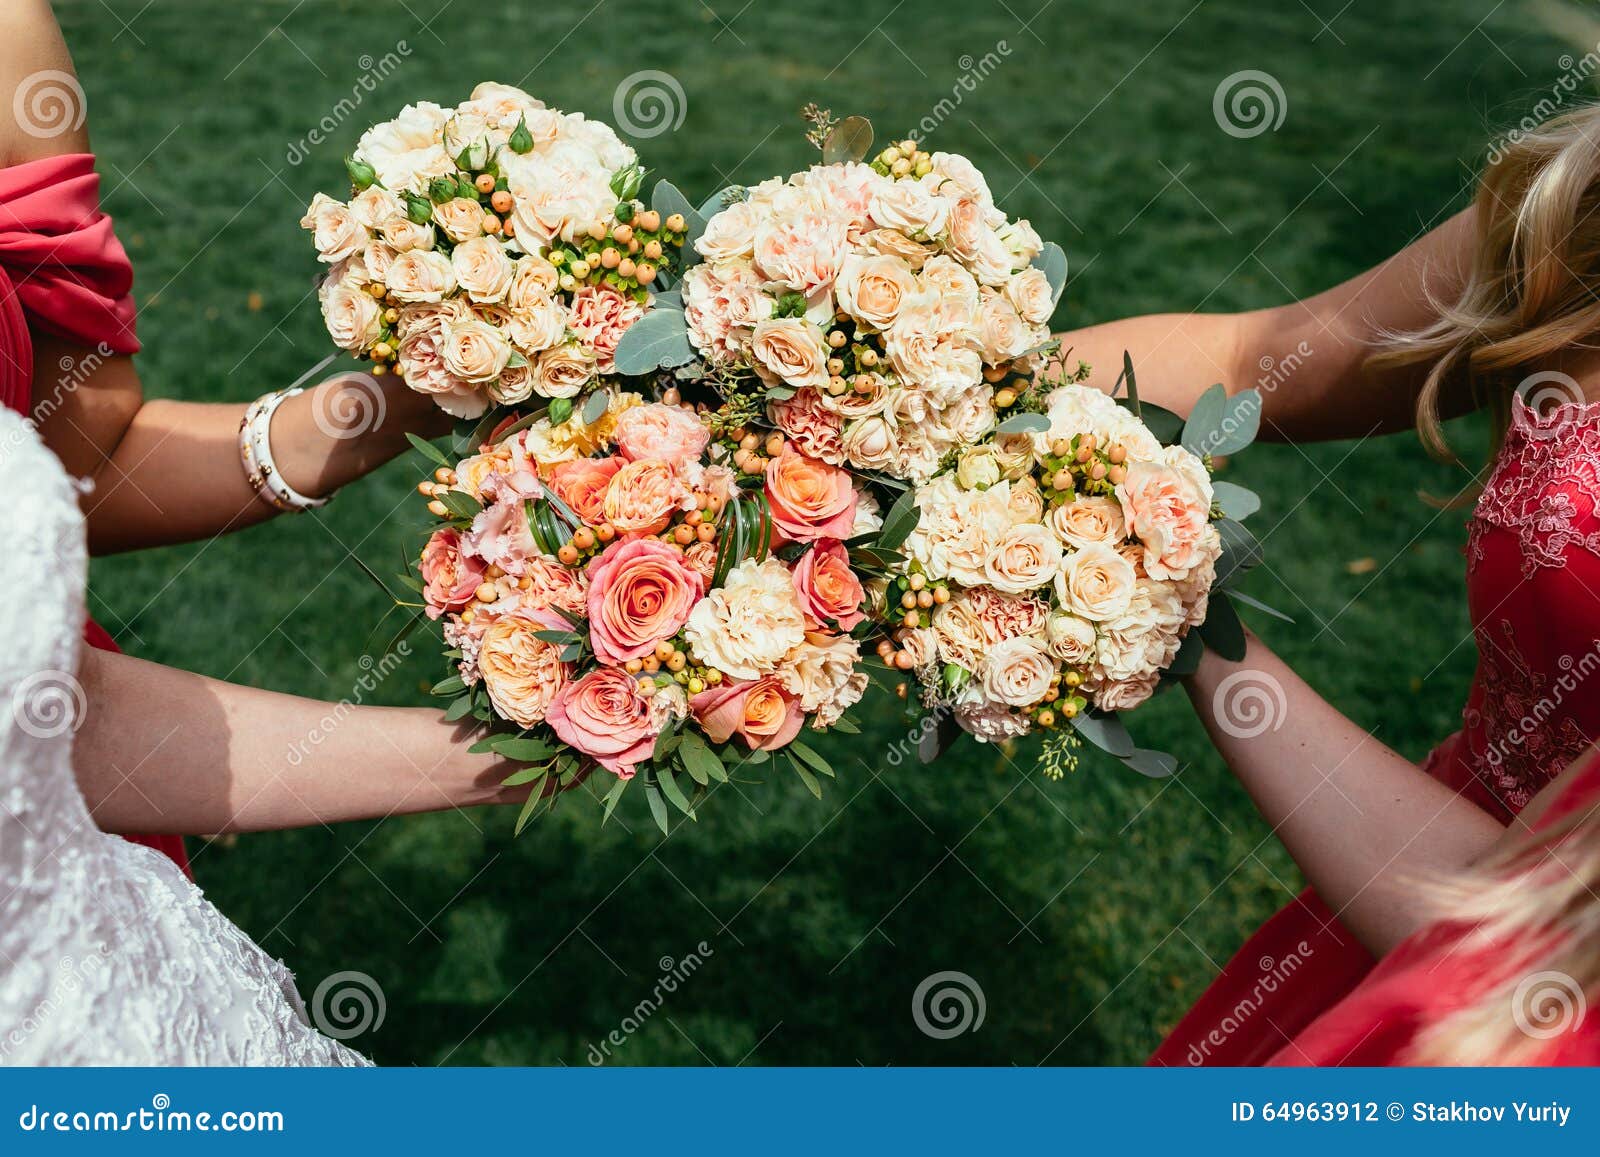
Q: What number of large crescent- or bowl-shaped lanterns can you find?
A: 0